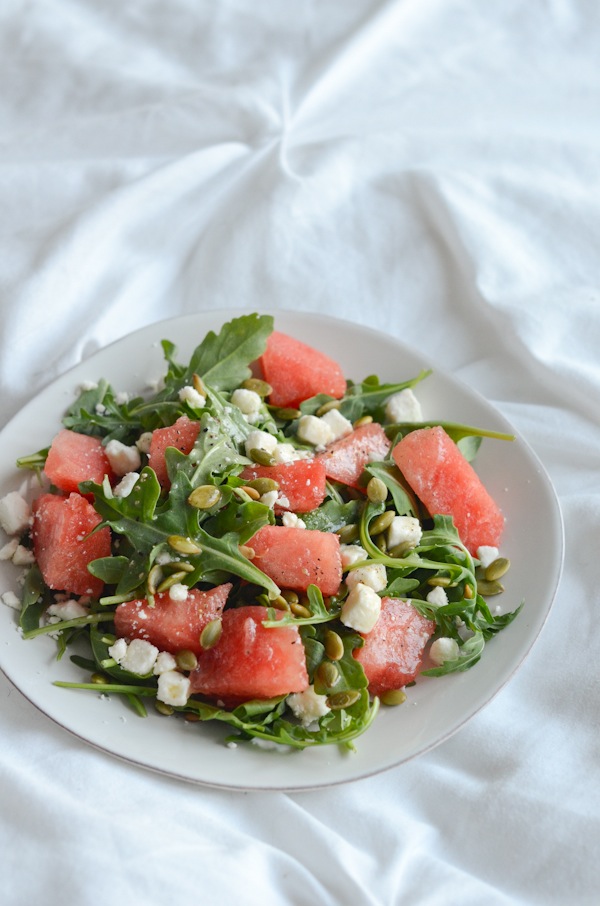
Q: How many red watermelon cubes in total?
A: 11